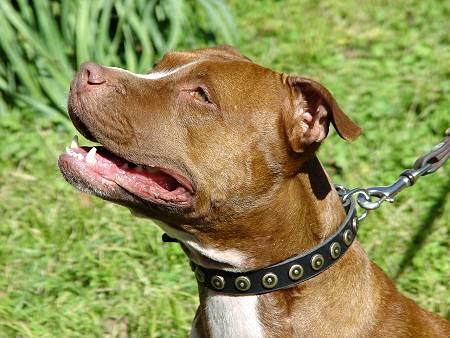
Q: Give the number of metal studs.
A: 9